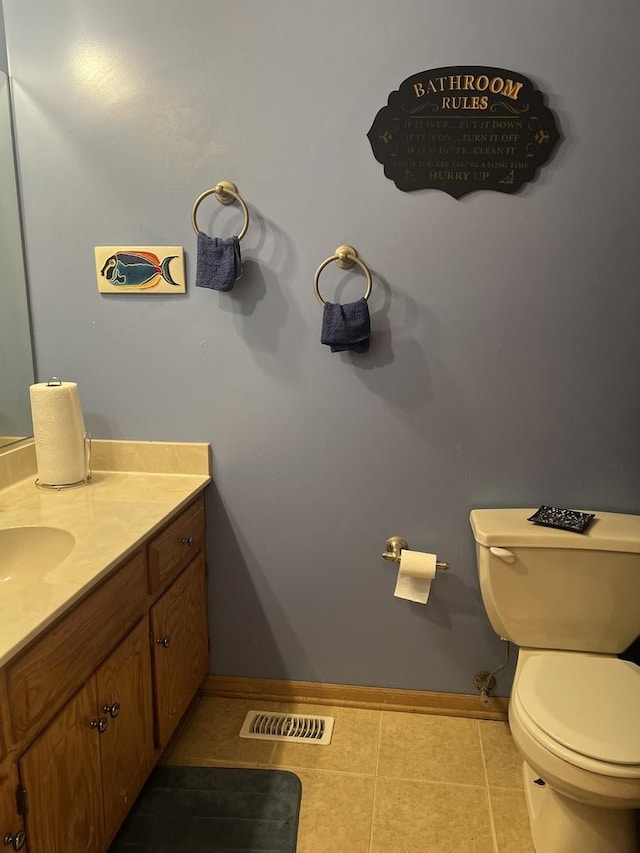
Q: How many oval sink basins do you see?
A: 1